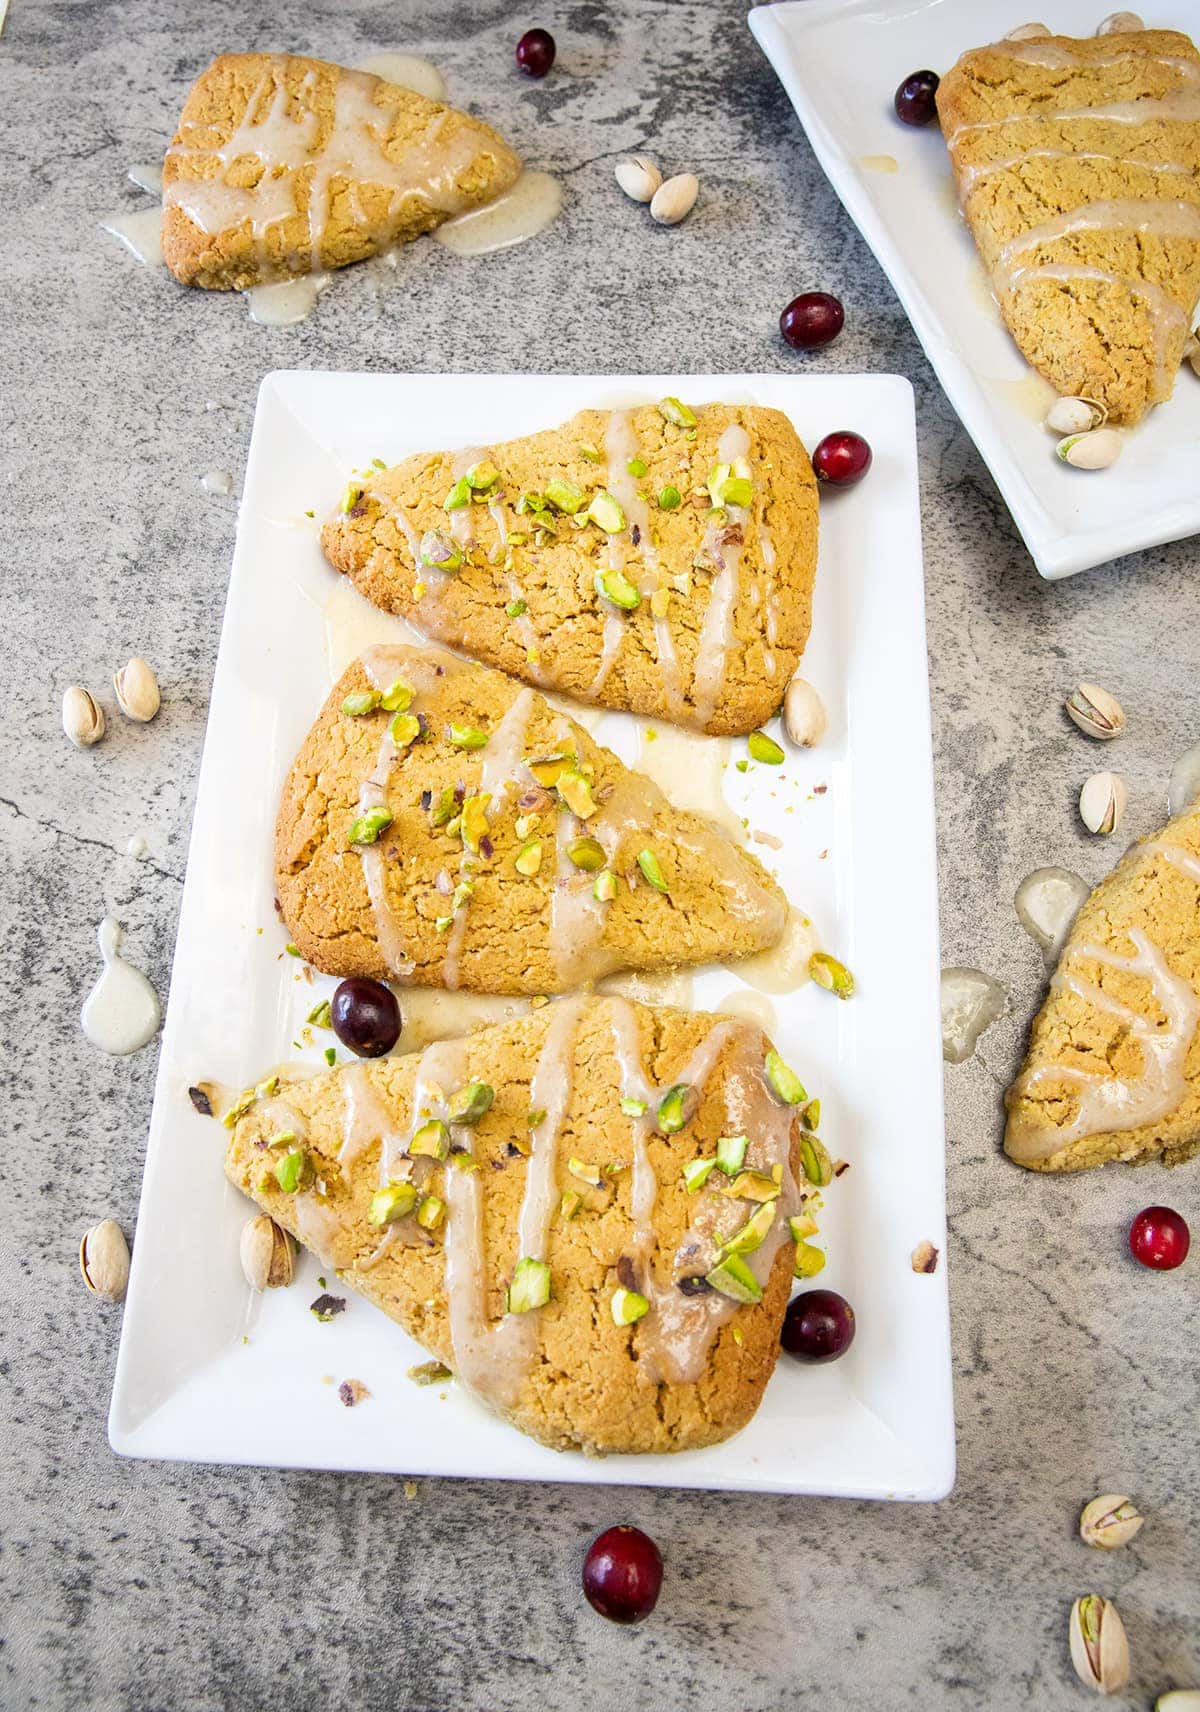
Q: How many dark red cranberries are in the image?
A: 8